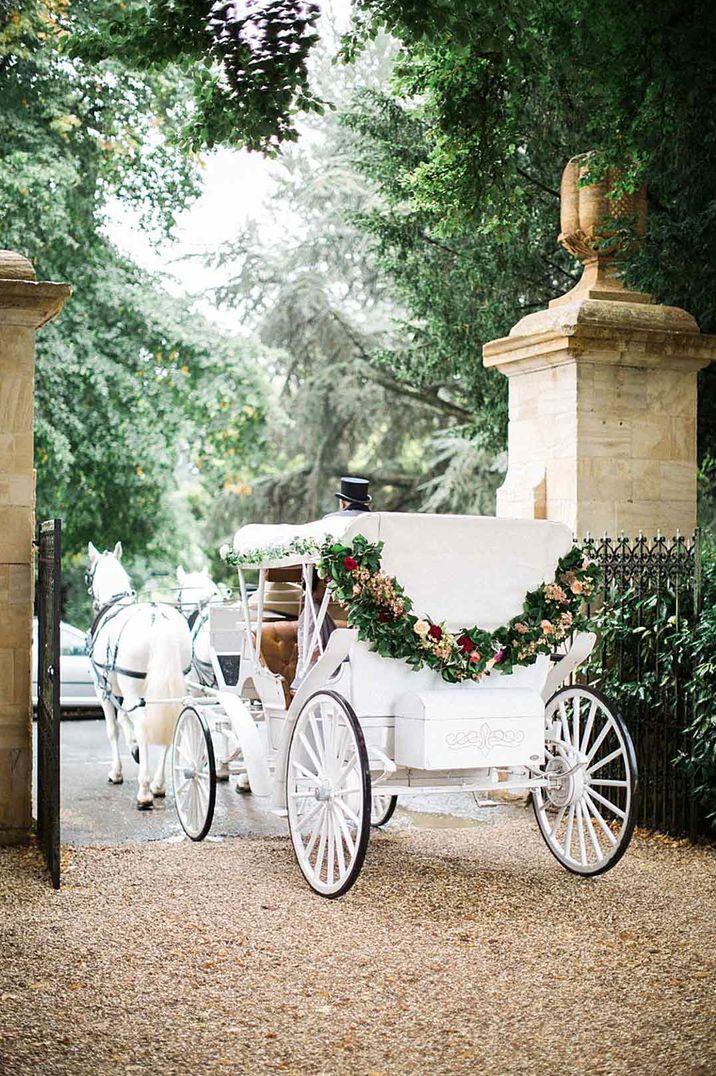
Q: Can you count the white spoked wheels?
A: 4